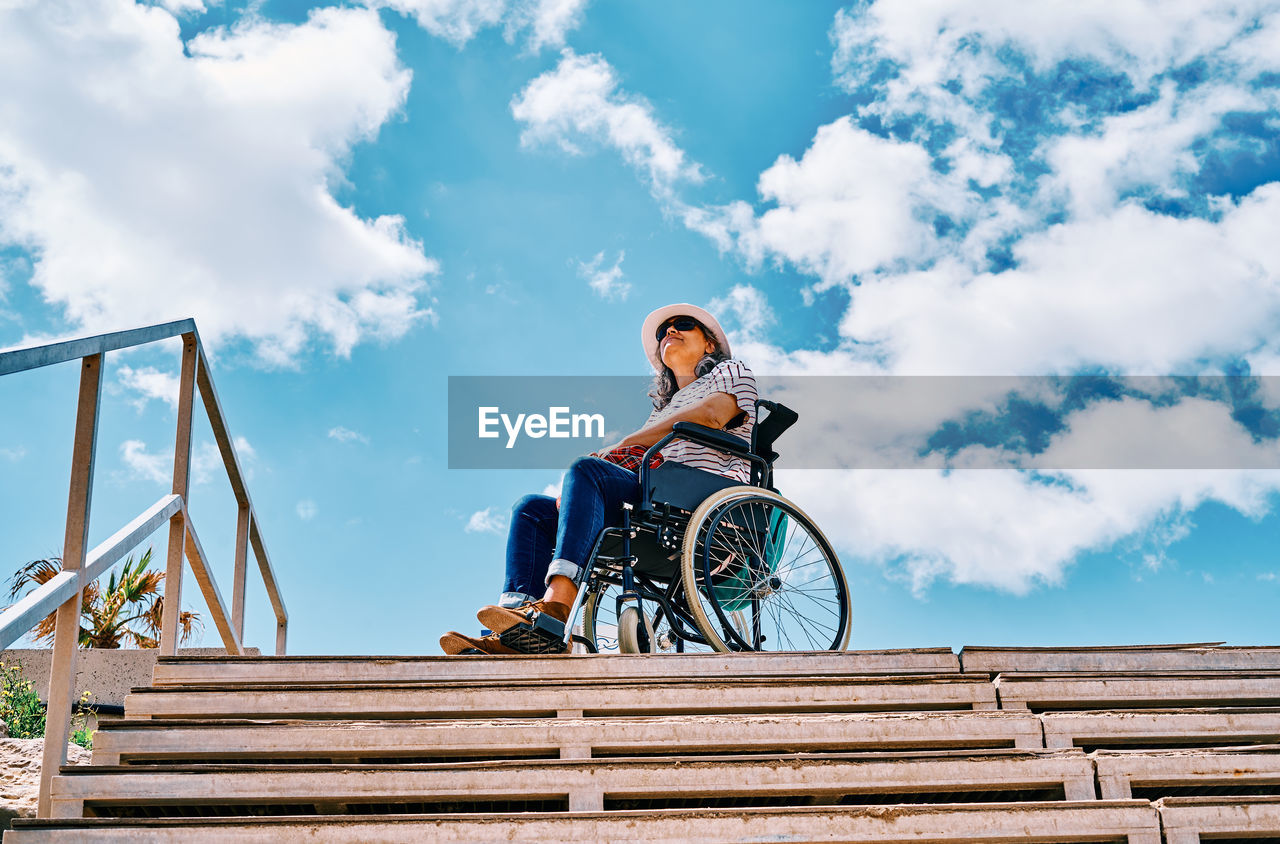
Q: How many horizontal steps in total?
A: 5